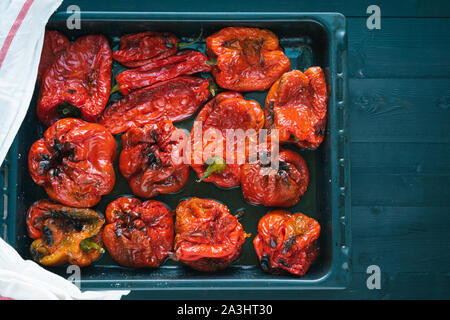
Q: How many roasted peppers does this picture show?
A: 15